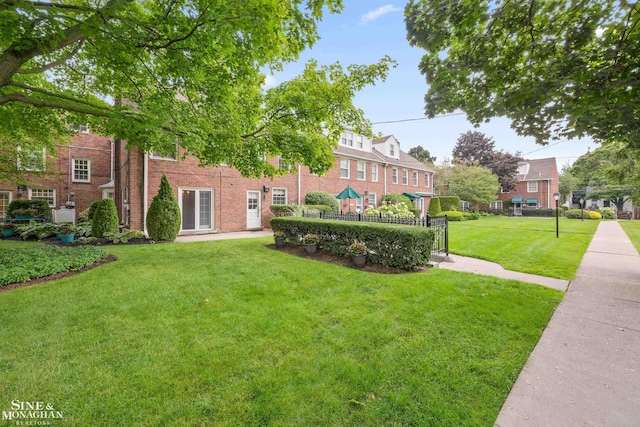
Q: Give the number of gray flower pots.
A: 3